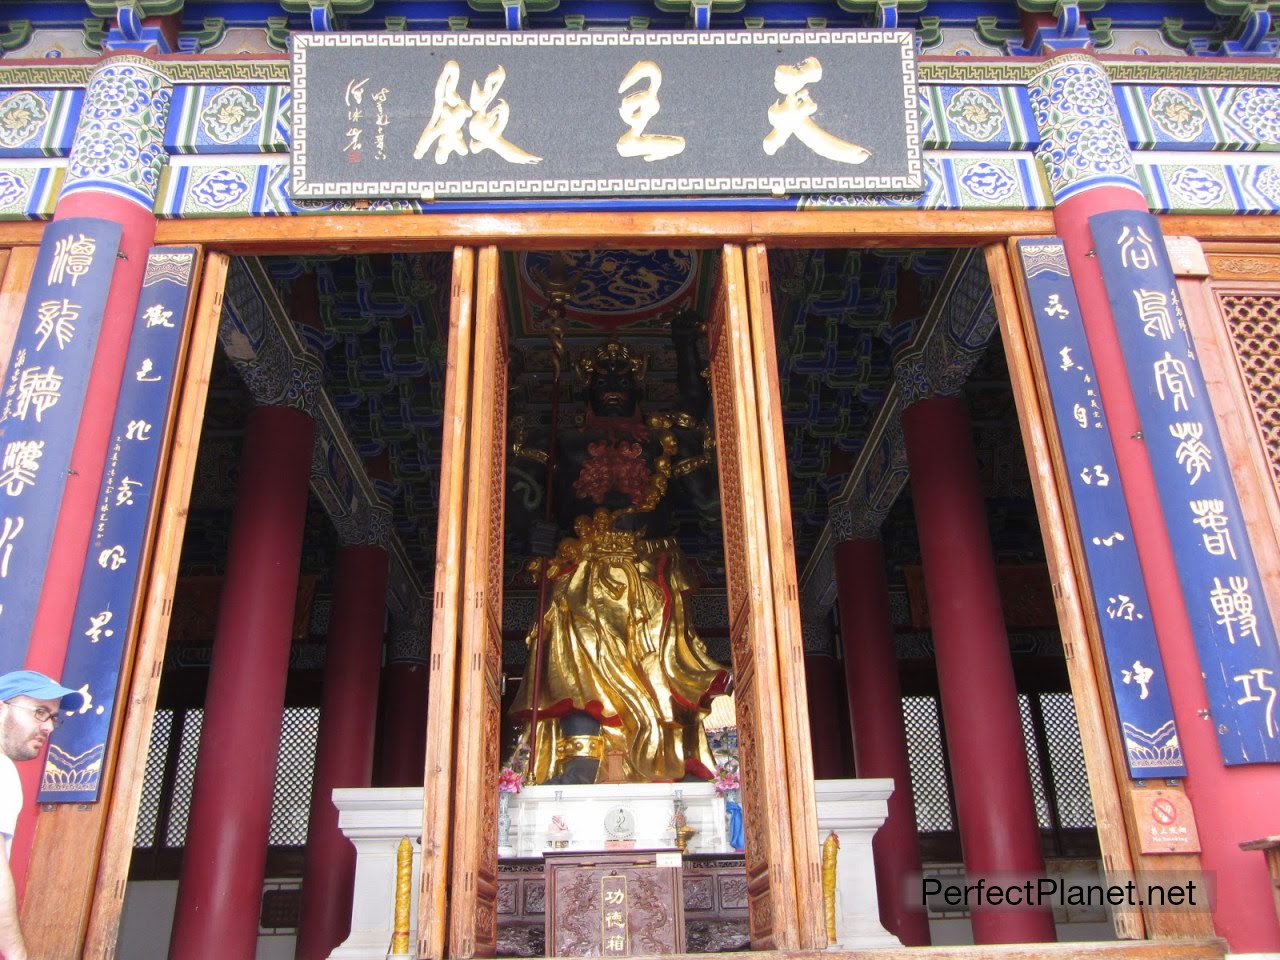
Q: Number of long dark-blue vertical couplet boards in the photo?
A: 4